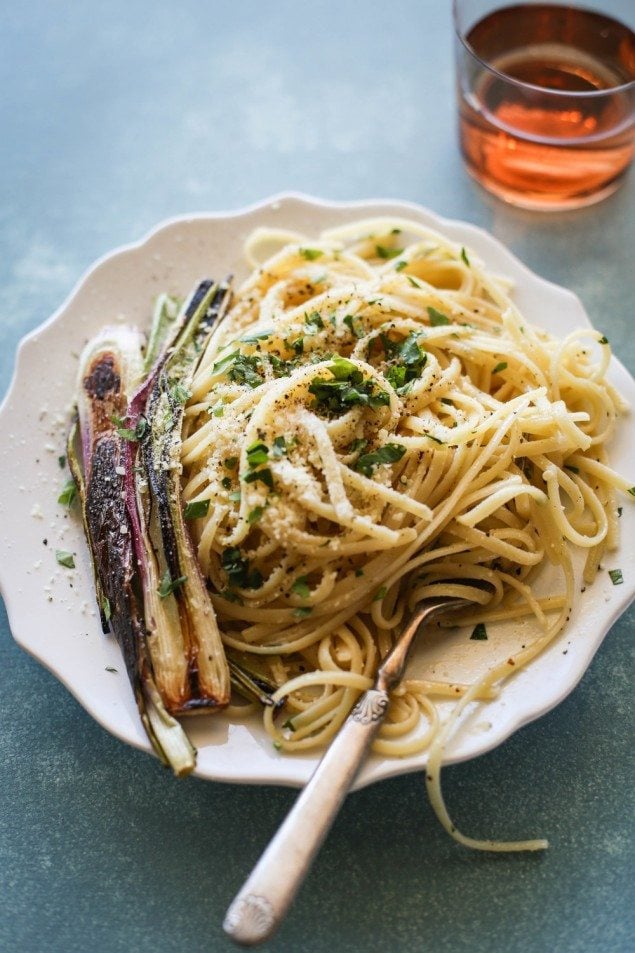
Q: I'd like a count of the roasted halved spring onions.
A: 2